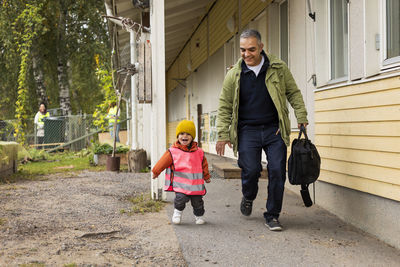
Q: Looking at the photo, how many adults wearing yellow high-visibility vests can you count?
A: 2